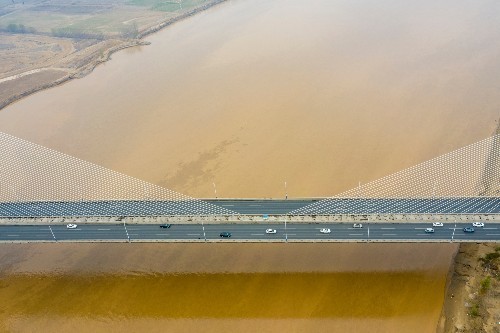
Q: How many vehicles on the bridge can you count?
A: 10